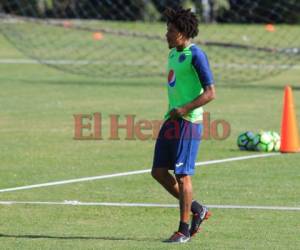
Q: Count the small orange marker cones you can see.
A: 3